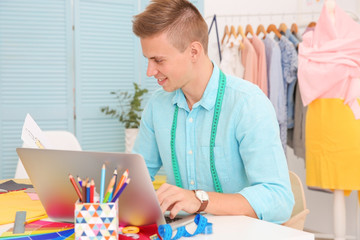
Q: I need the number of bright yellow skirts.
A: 1